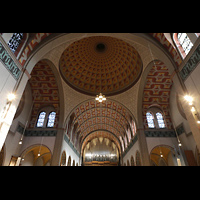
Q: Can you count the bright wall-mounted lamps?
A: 2